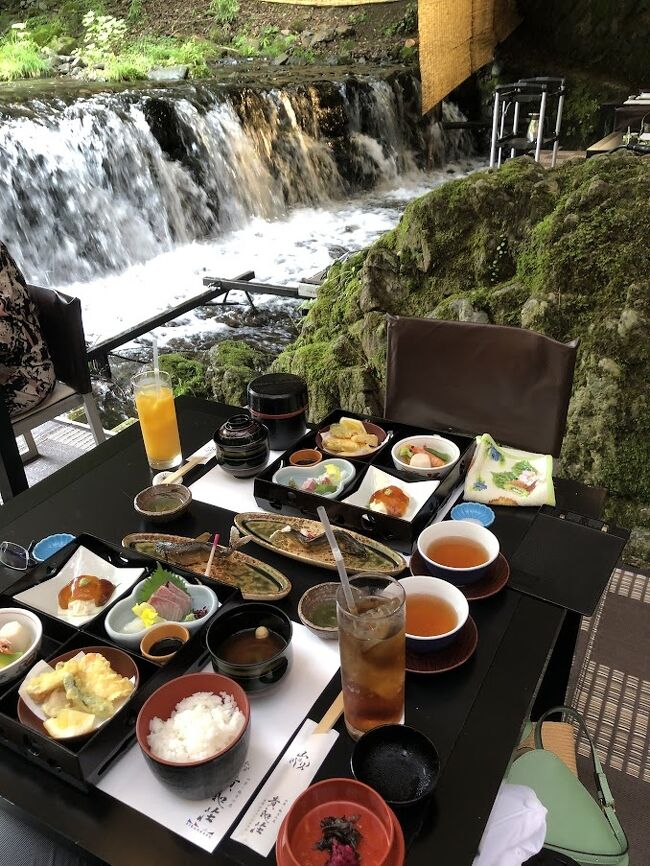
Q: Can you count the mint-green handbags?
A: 1